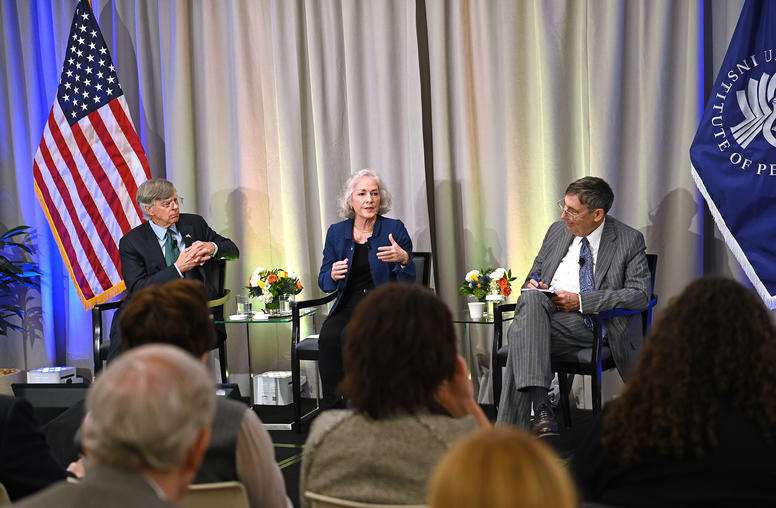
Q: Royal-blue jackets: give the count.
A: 1